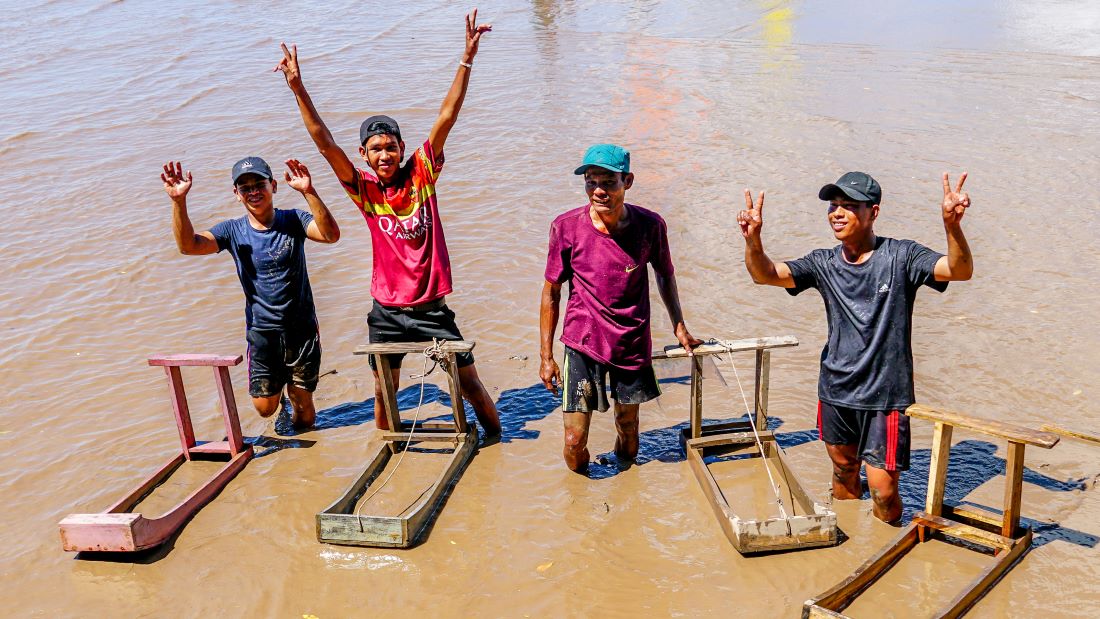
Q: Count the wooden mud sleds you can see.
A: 4